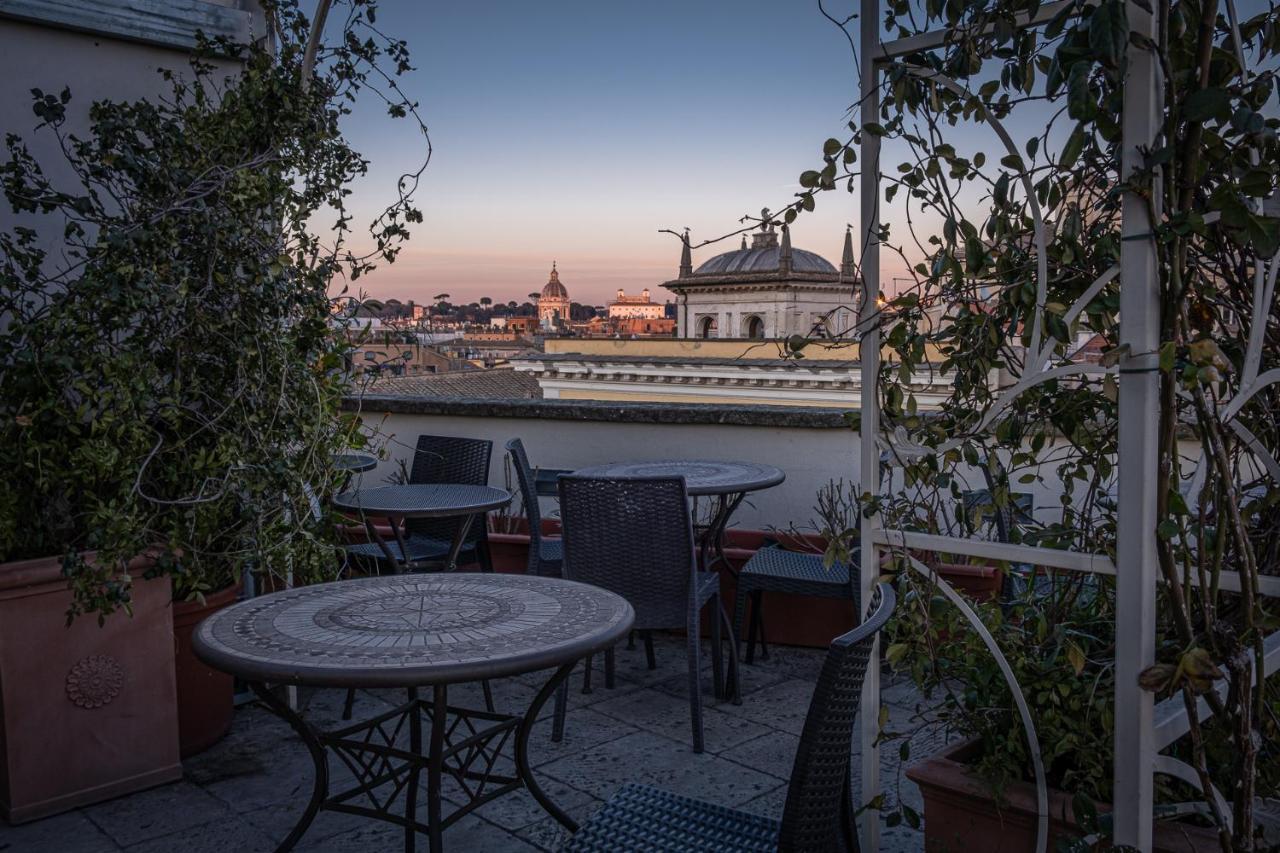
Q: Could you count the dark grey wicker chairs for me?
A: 5